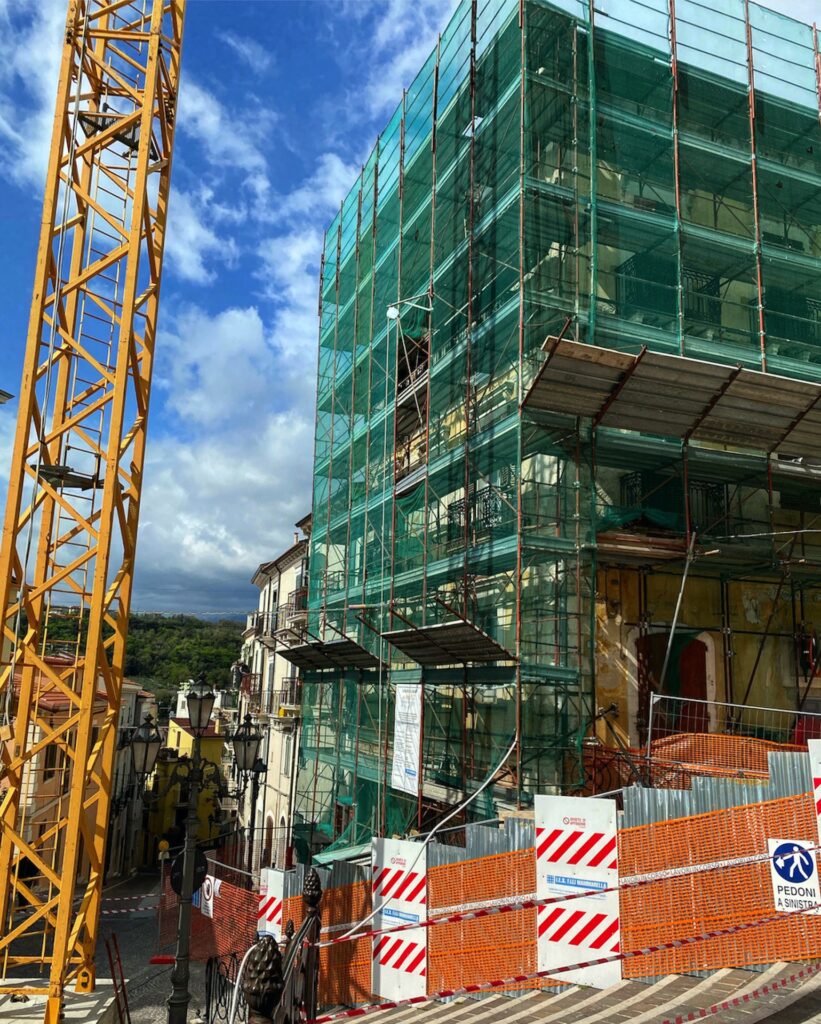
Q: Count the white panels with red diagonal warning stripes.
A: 4